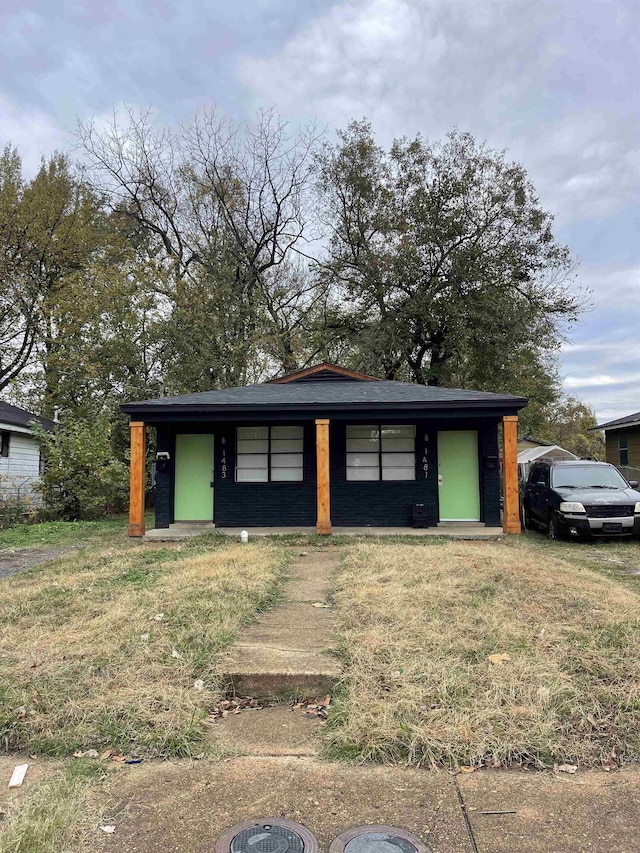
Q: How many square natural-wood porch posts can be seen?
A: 3